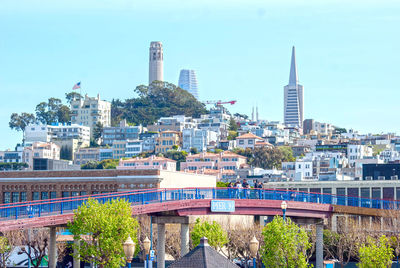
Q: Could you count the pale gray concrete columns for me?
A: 5